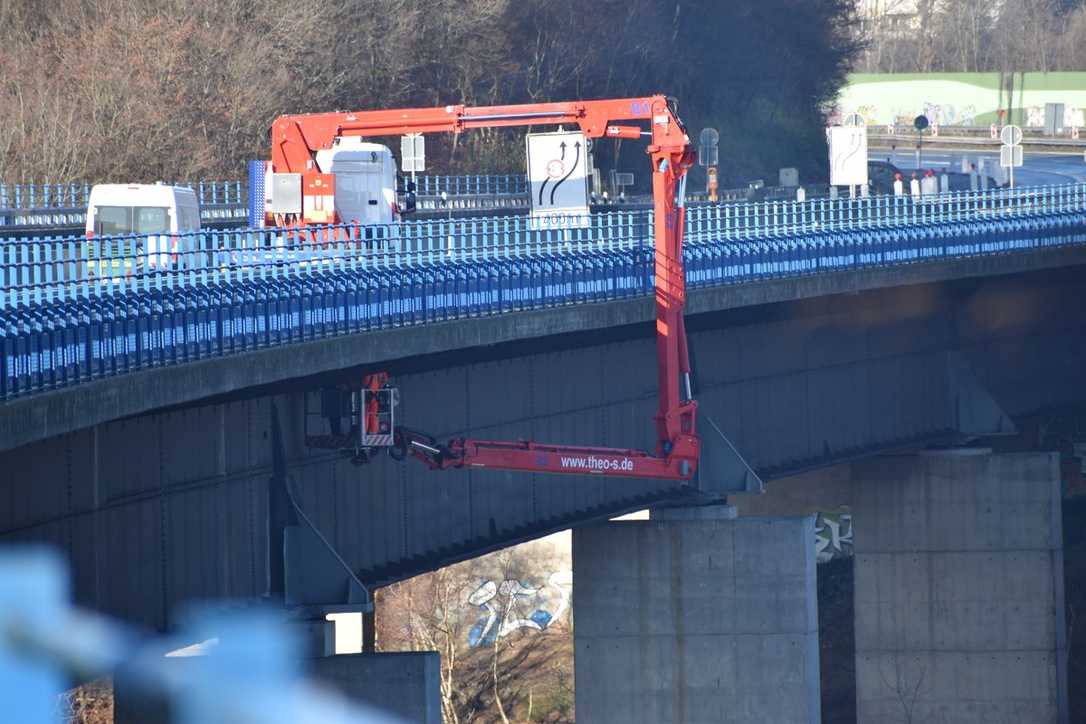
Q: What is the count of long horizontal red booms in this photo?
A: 2